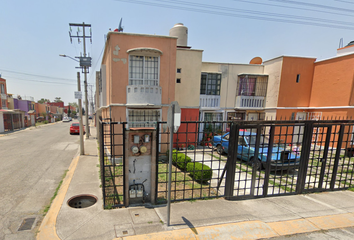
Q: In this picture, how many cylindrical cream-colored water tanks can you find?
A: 1